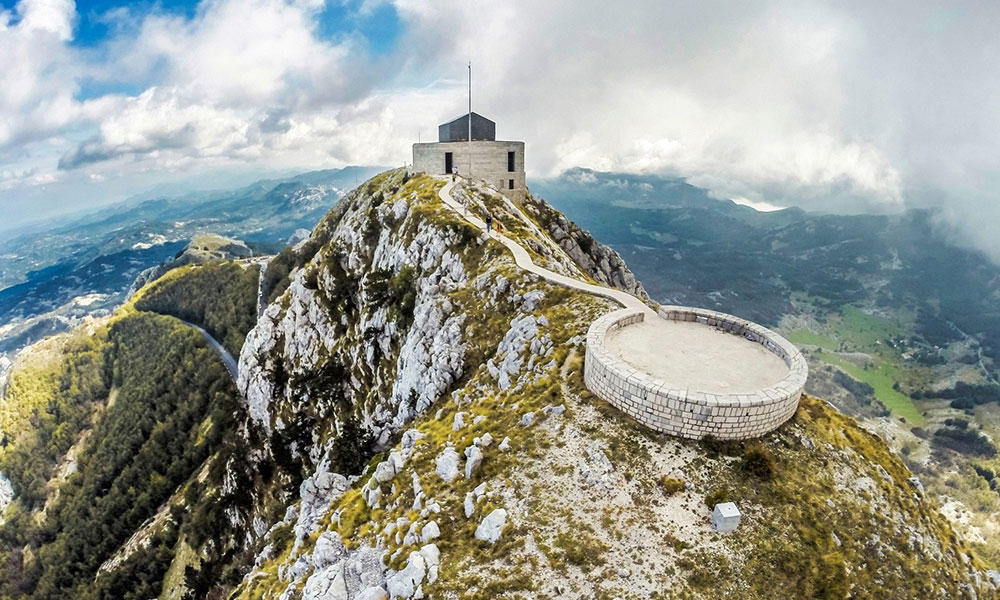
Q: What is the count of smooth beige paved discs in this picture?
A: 1